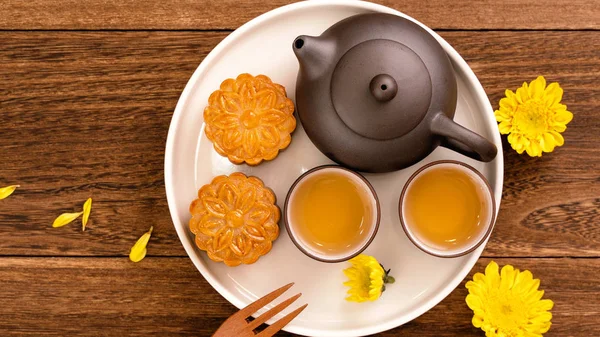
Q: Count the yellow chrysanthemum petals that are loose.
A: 4